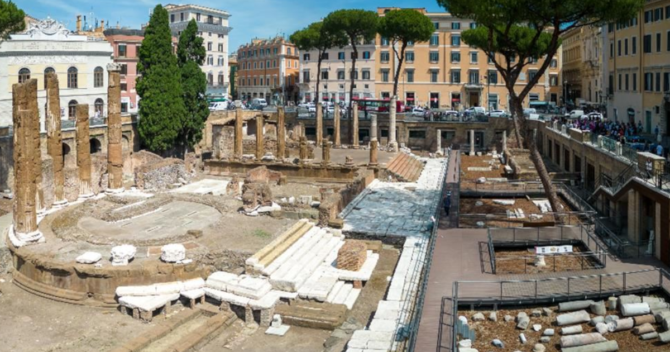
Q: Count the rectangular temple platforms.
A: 1